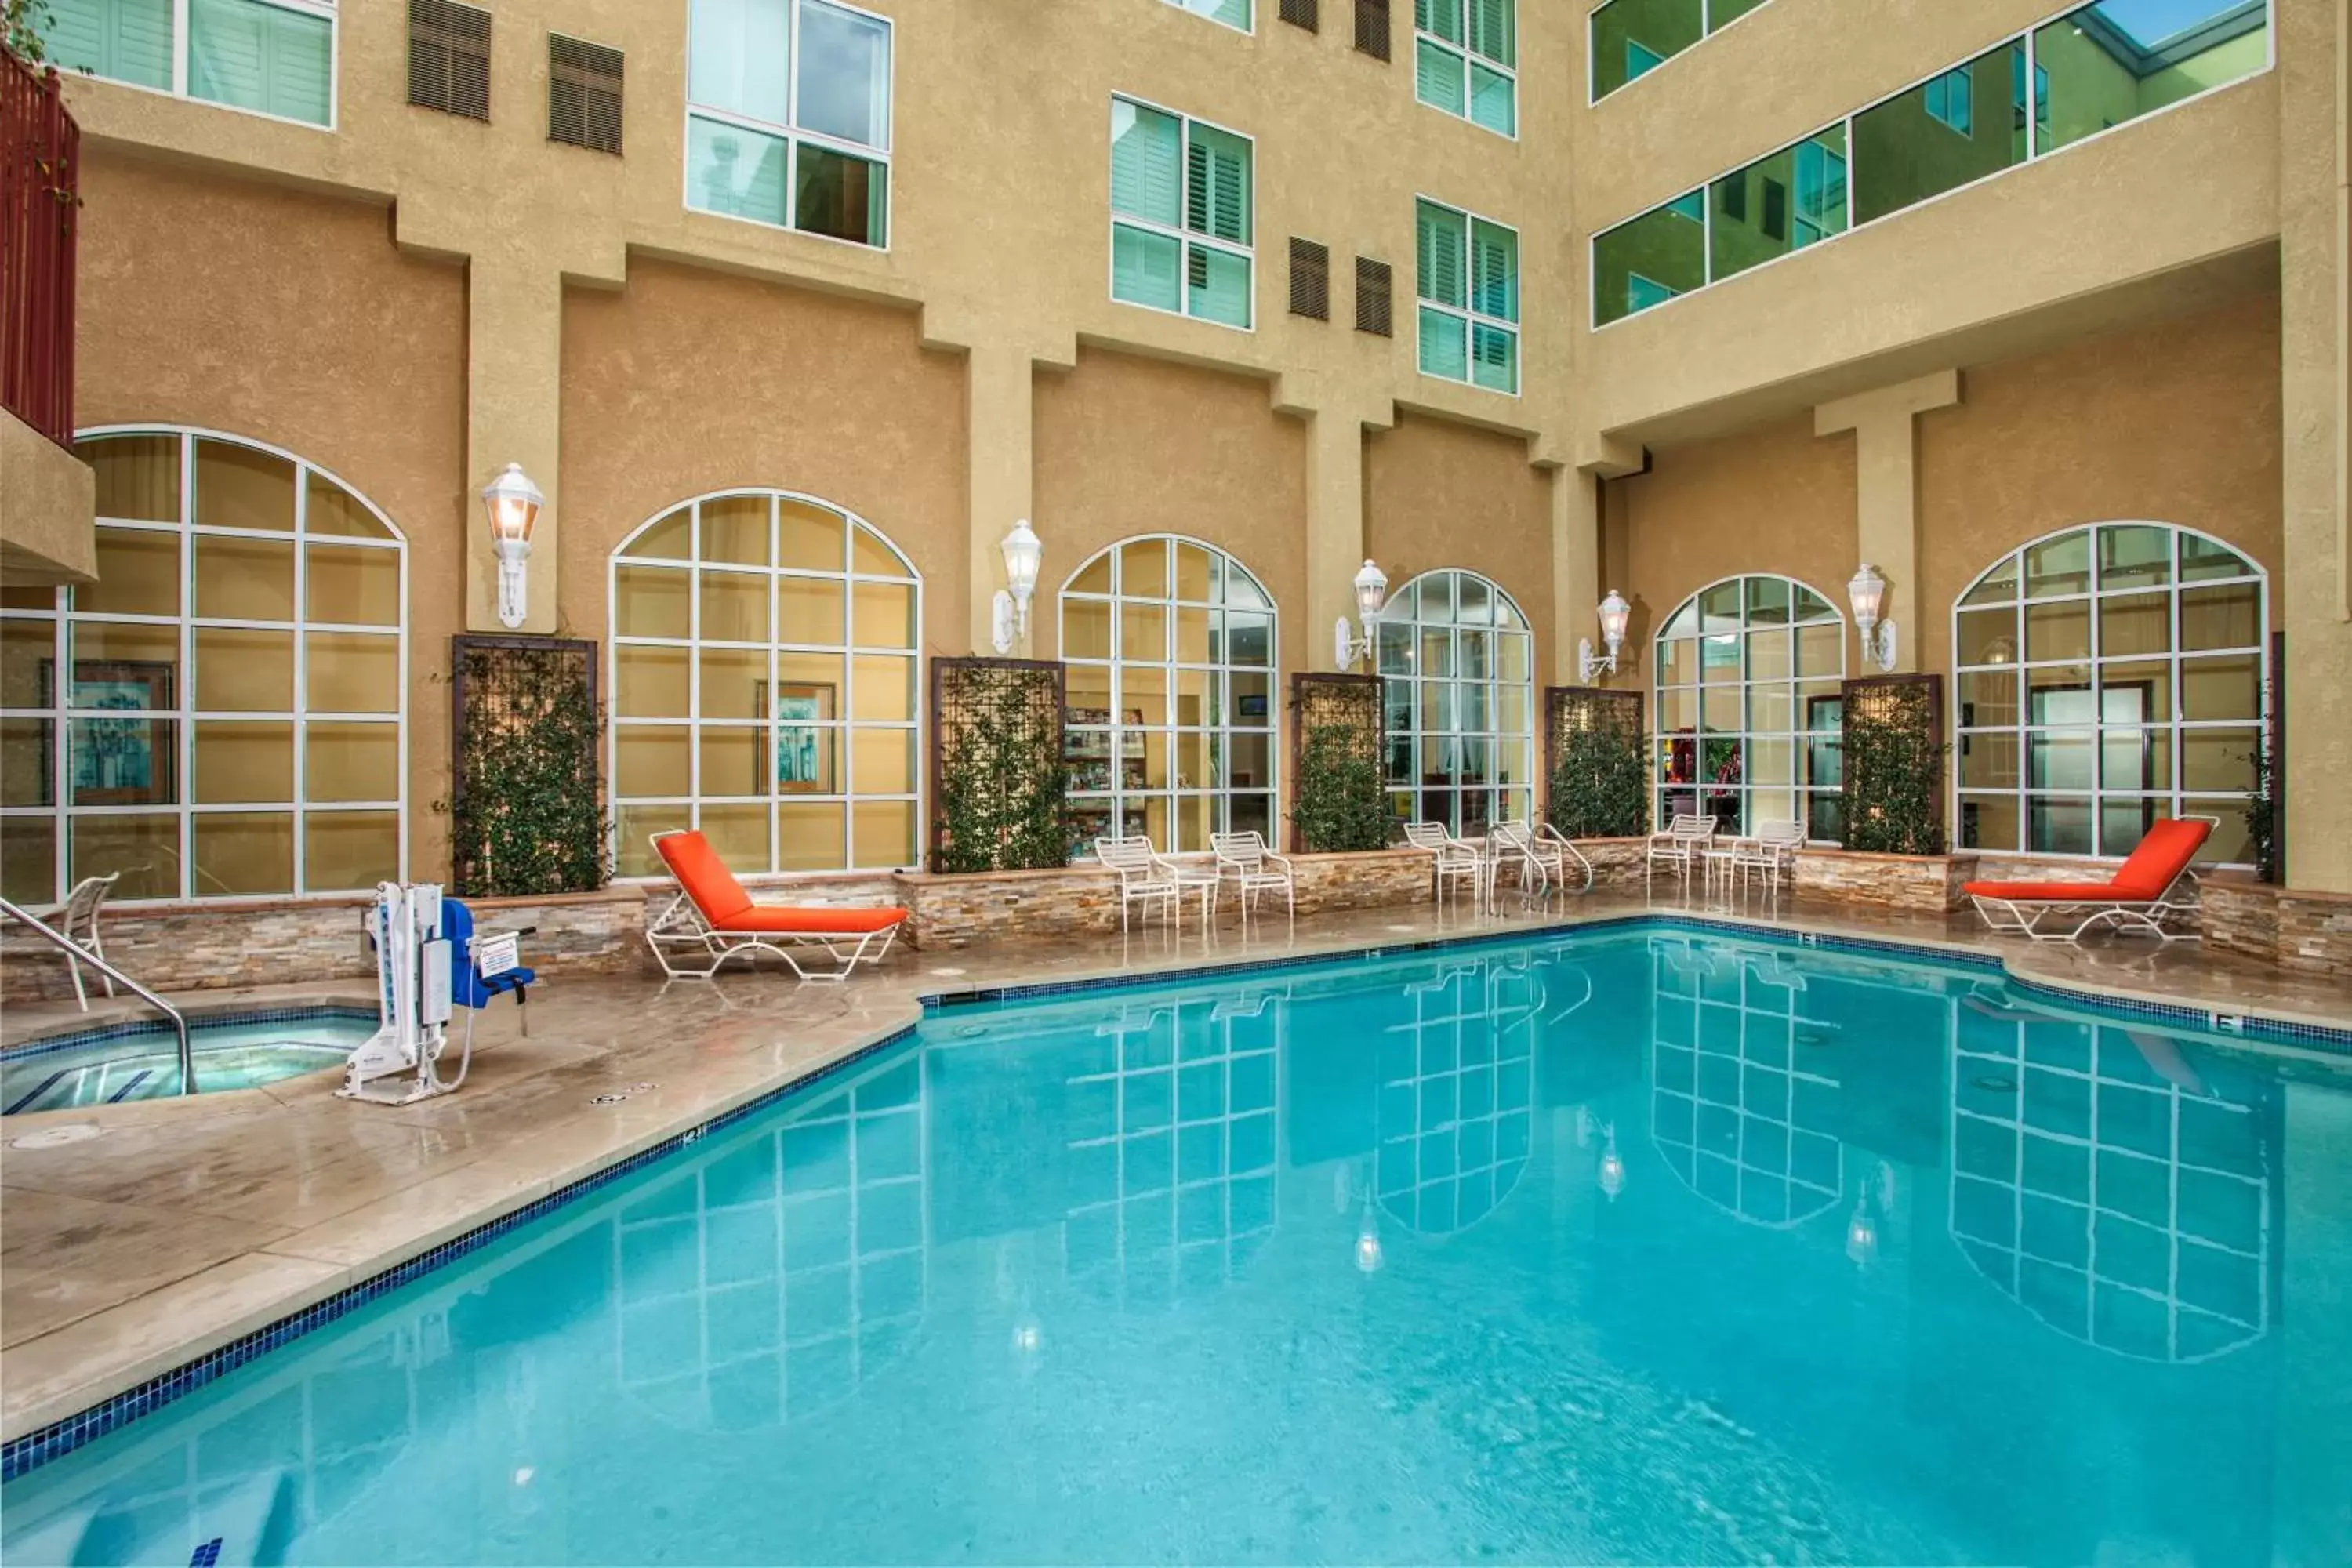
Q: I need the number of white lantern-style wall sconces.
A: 5